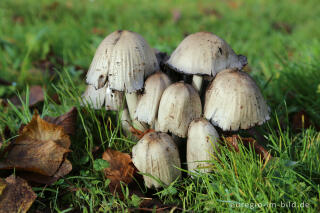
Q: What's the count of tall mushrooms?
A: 2